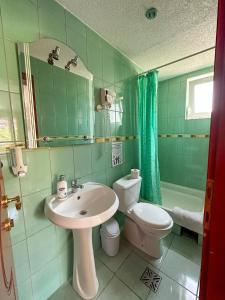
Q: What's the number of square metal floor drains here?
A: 1